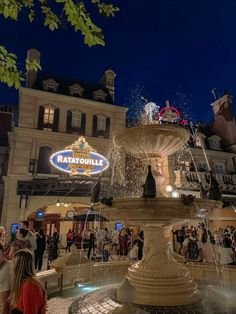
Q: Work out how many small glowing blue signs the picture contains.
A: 3